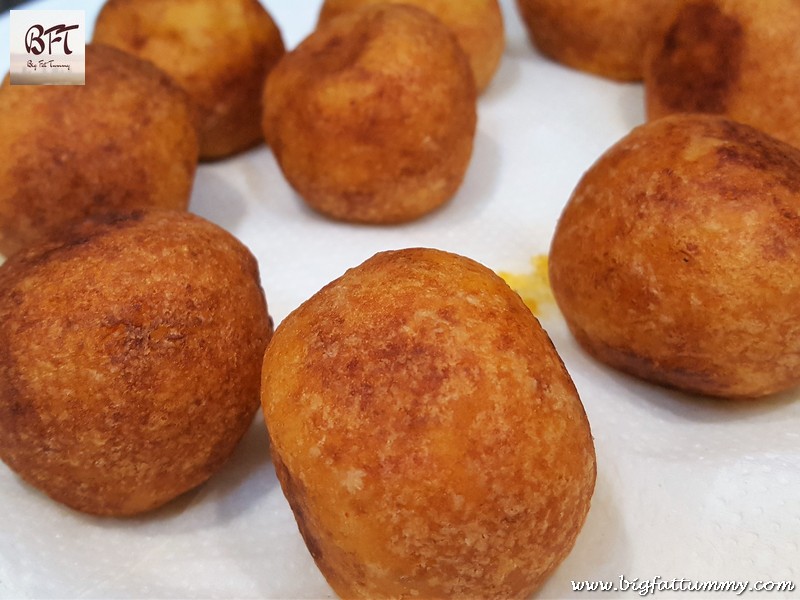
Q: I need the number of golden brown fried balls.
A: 9